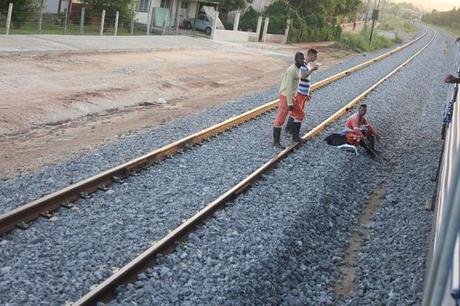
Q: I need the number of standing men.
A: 2